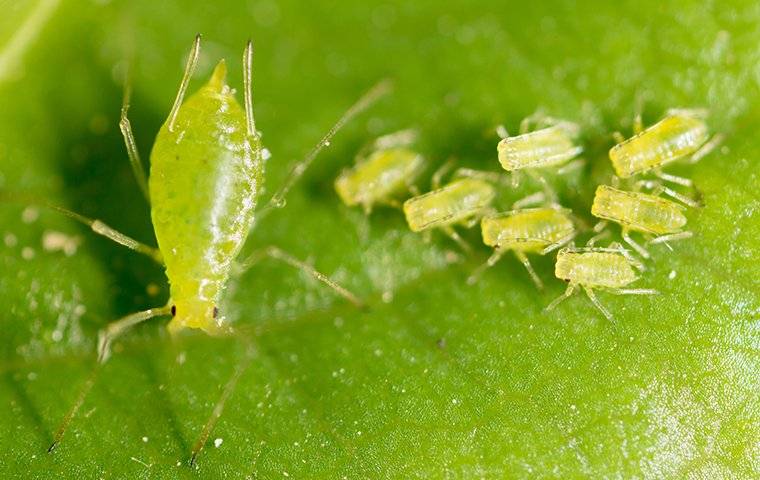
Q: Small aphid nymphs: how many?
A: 7